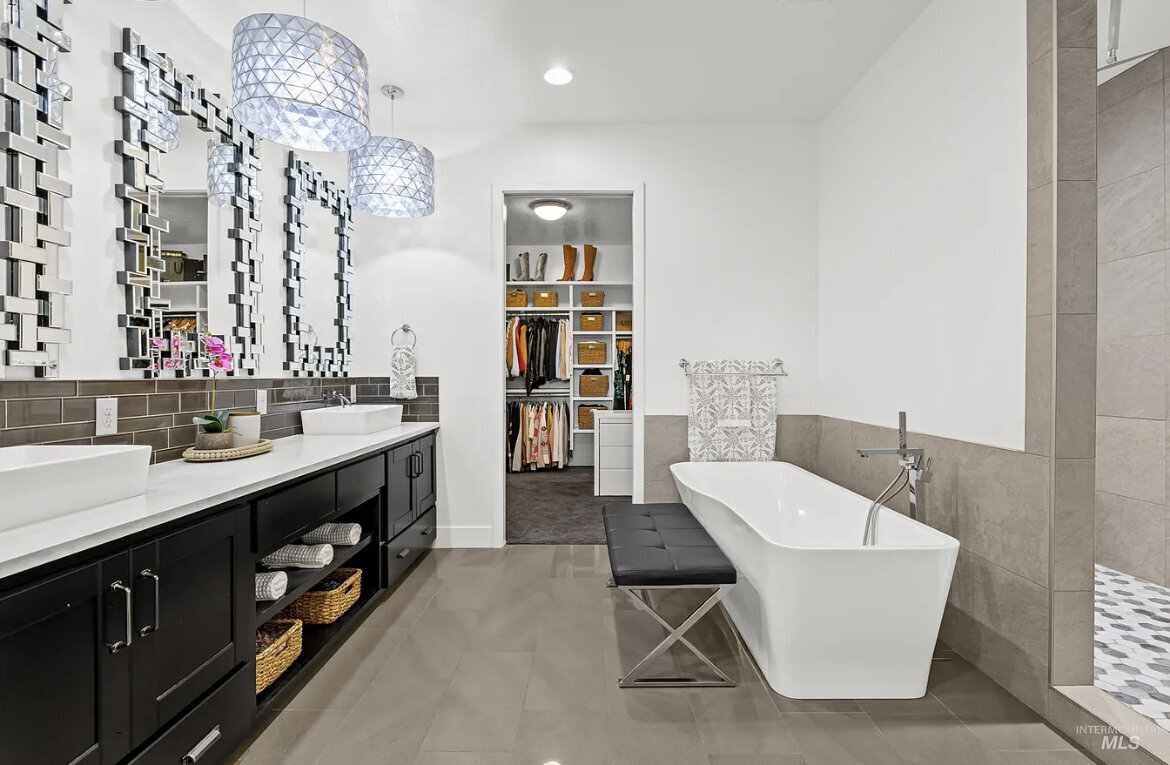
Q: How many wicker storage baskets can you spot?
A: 9